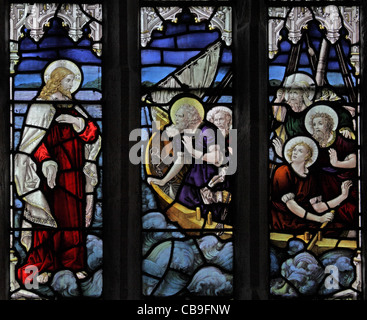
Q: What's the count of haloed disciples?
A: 5